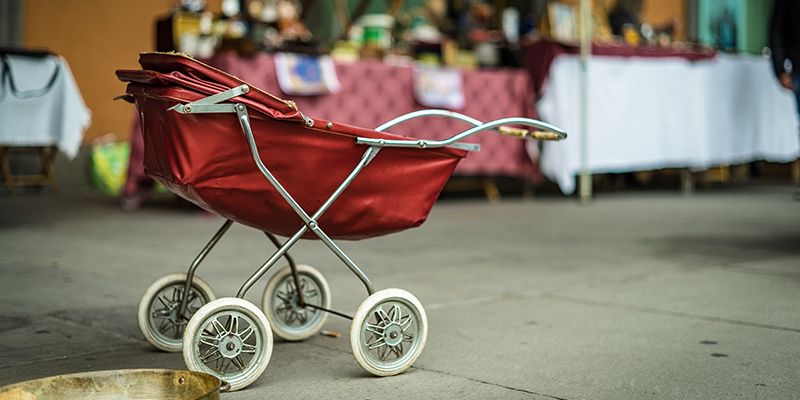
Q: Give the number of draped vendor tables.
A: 3